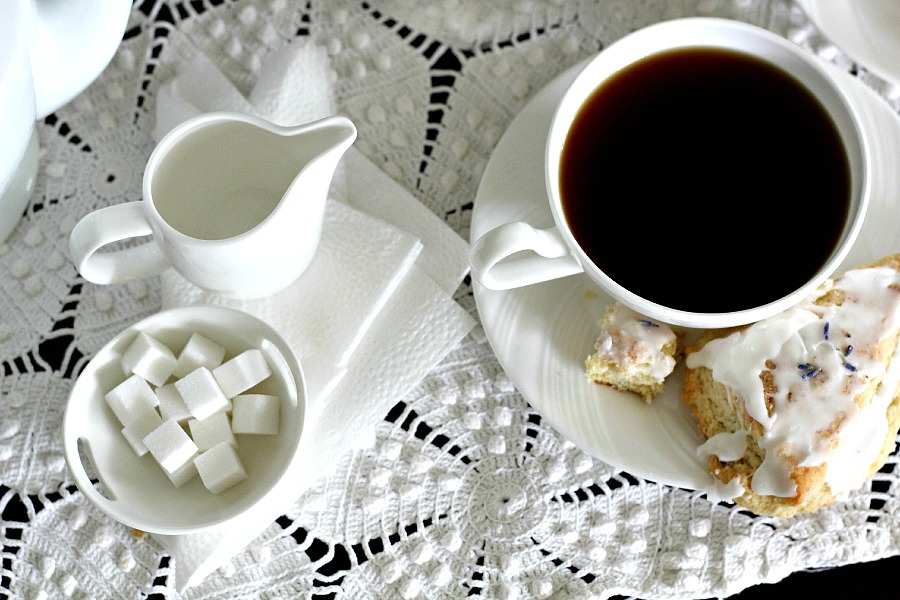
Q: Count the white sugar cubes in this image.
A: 12